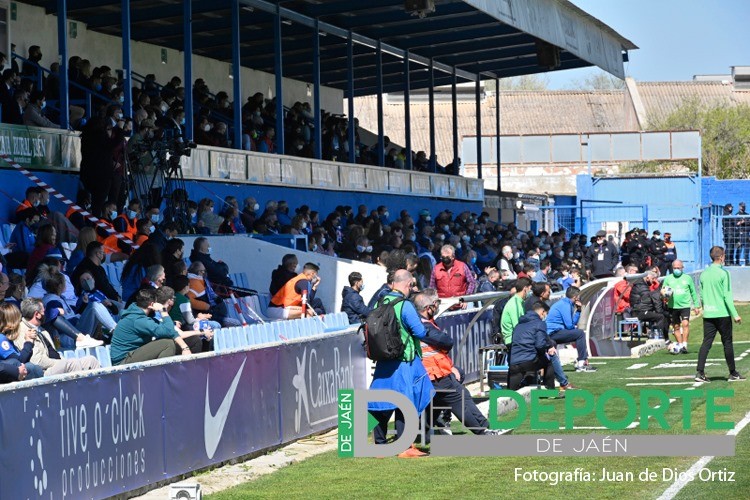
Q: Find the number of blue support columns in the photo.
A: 13